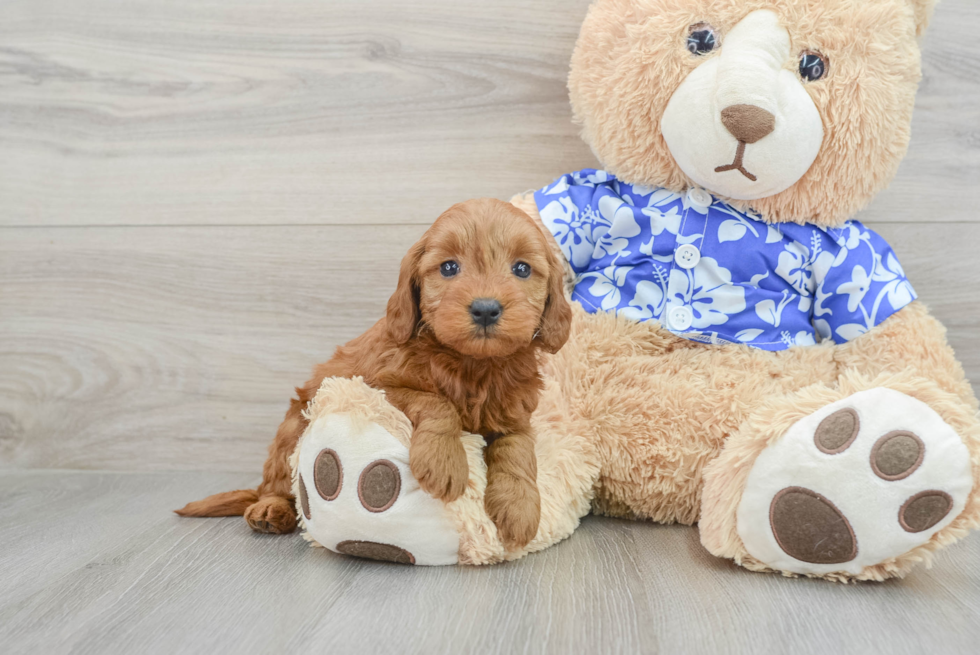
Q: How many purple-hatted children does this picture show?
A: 0